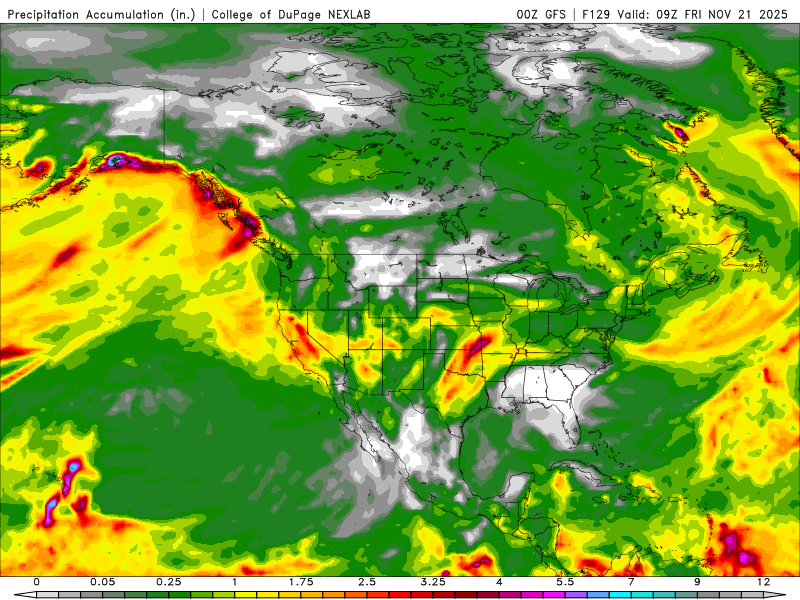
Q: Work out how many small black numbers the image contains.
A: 12